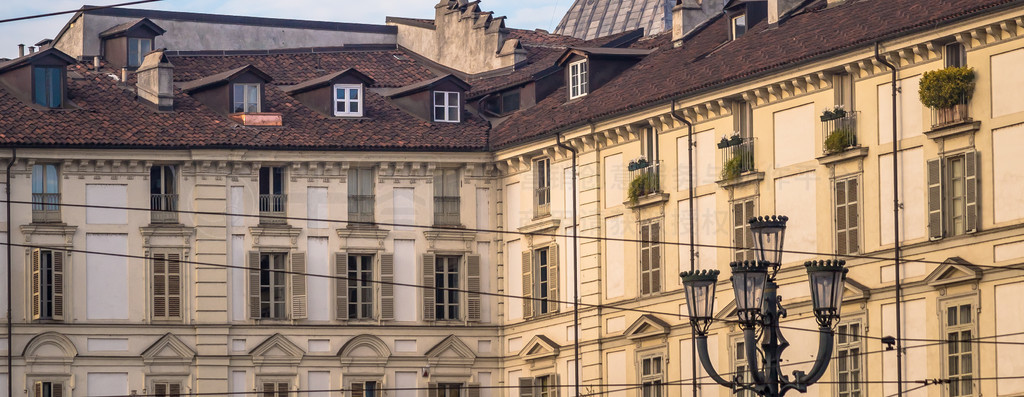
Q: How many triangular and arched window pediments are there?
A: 10